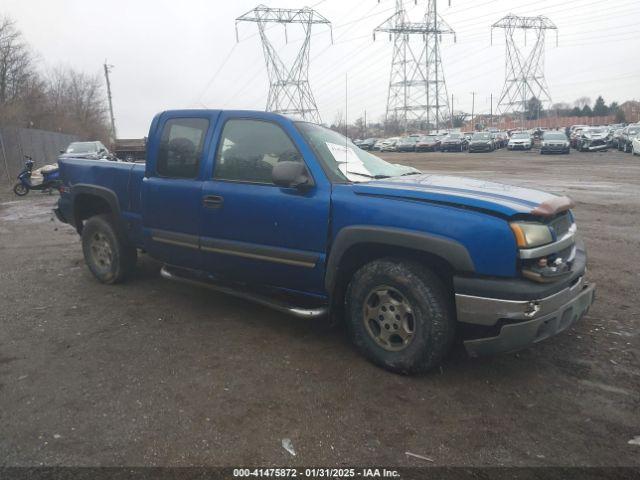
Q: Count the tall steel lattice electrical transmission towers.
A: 3